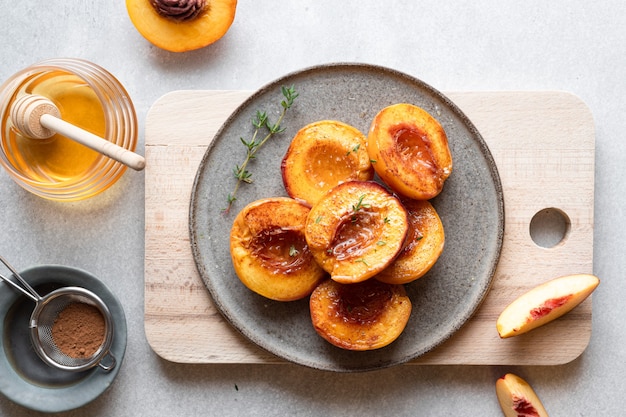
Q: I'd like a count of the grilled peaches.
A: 6